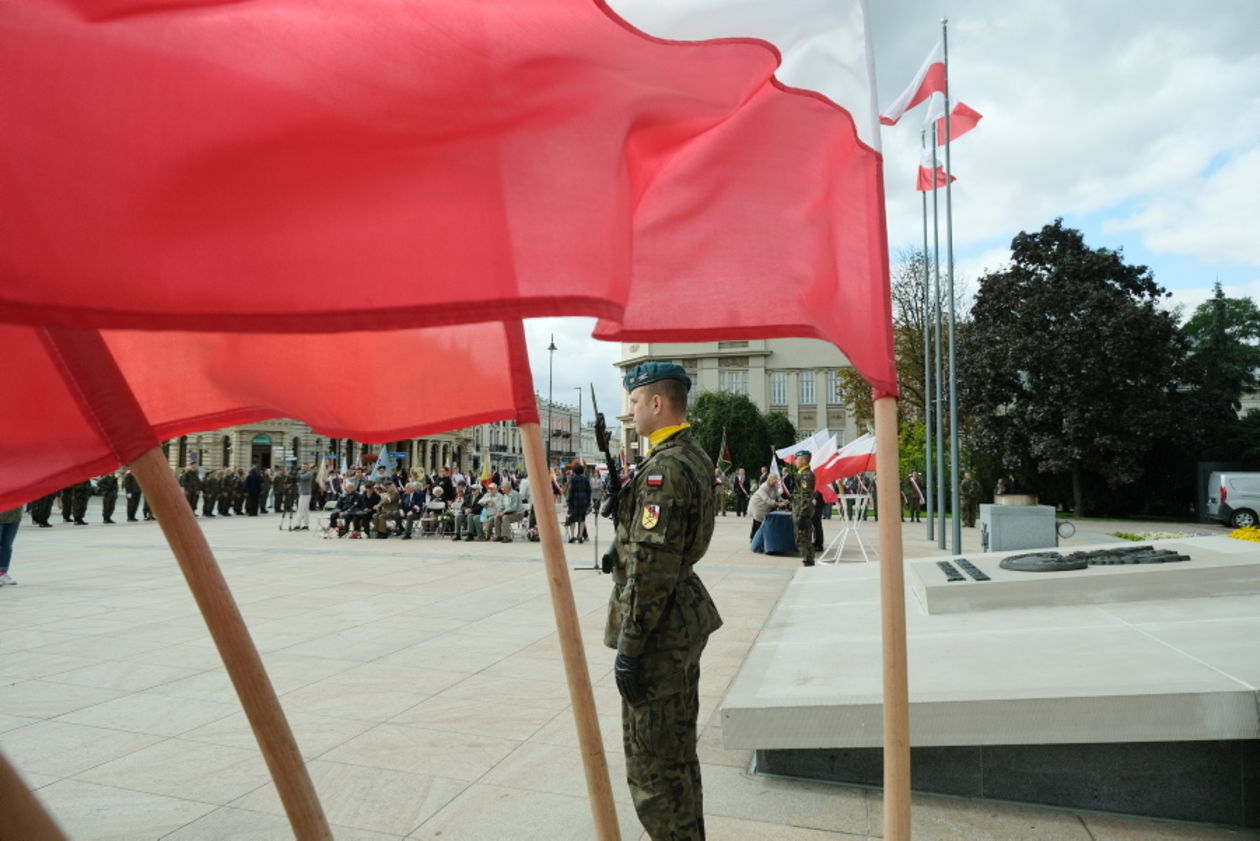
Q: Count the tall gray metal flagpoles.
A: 3